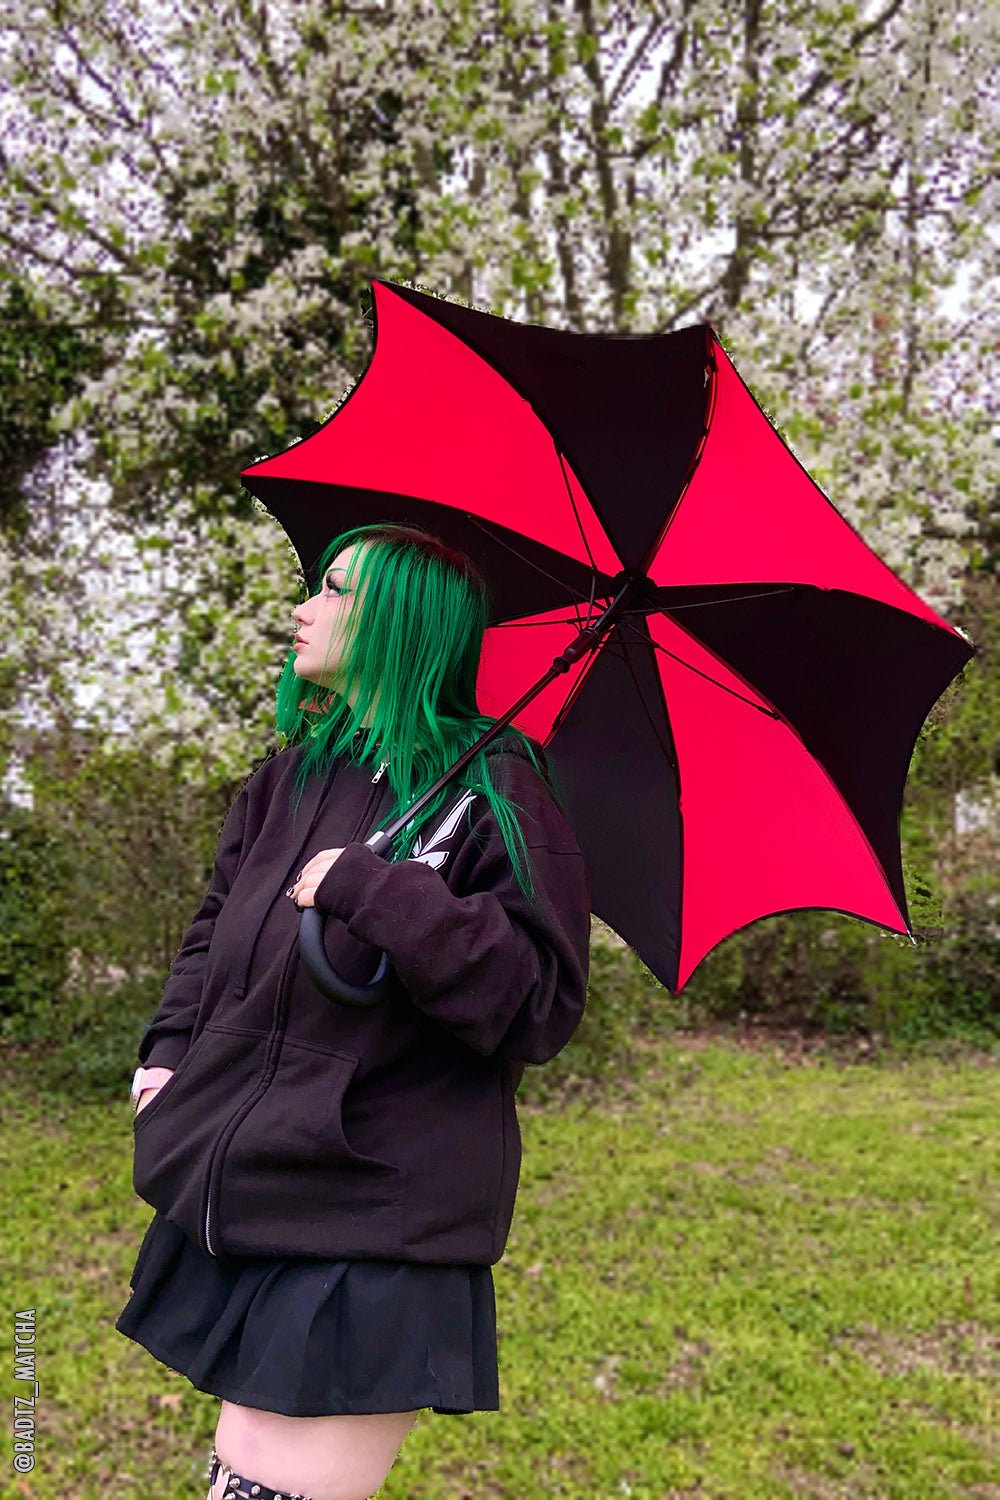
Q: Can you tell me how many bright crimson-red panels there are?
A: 4